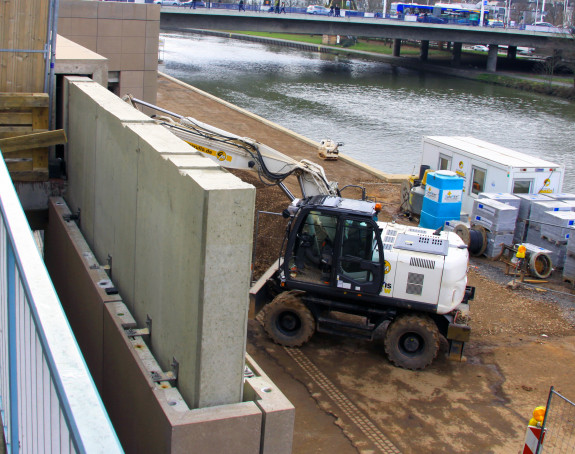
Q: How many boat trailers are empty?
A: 0